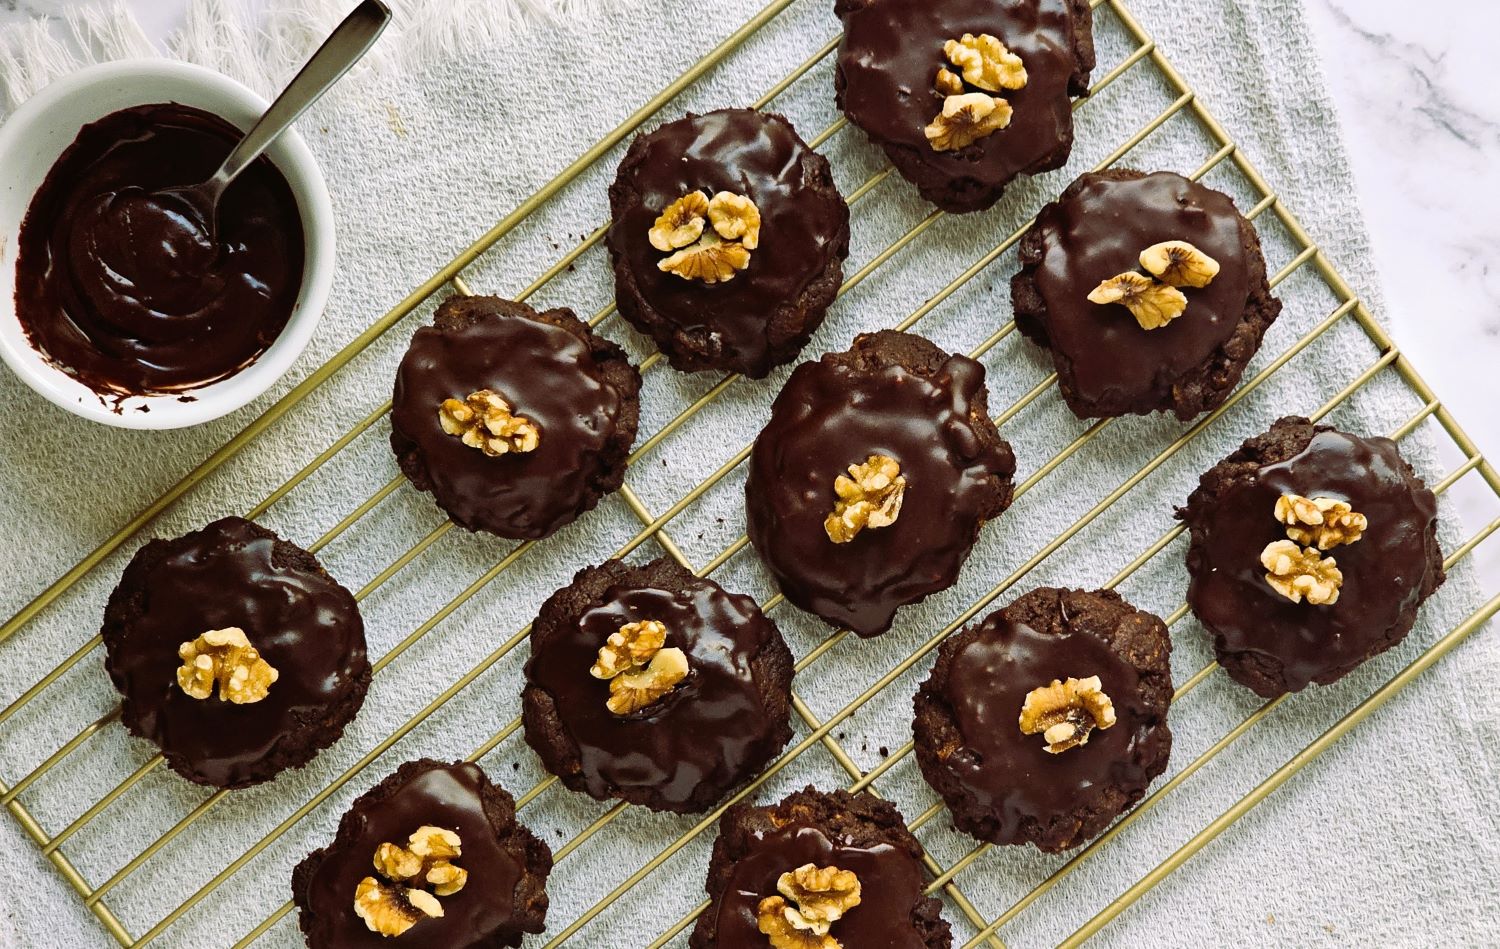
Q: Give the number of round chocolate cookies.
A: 11